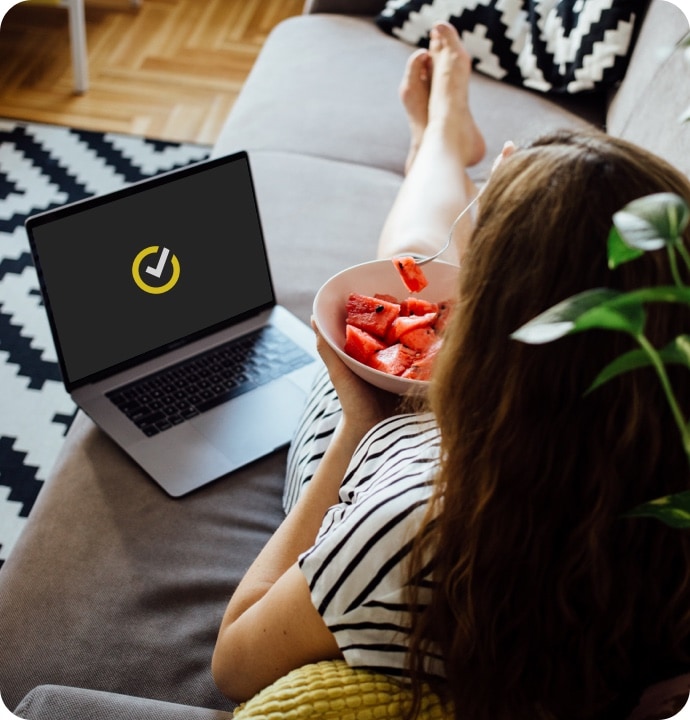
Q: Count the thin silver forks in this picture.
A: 1